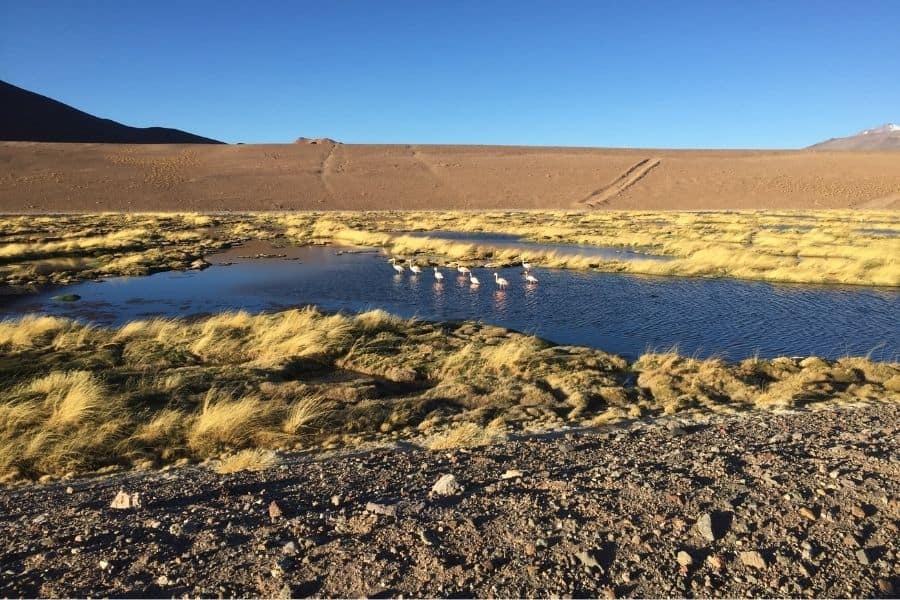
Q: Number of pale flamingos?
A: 8